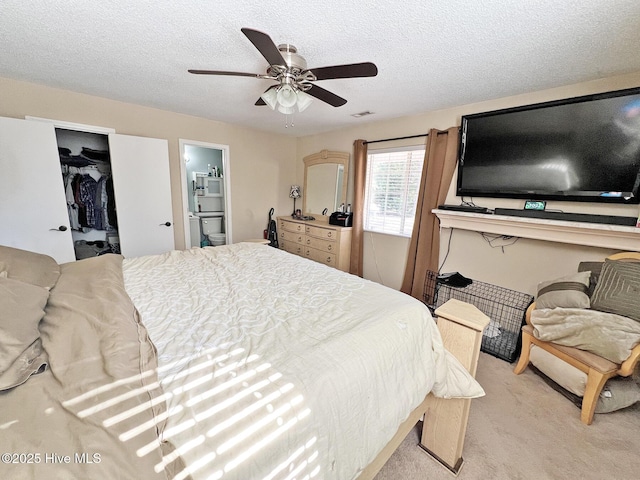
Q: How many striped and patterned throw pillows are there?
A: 2